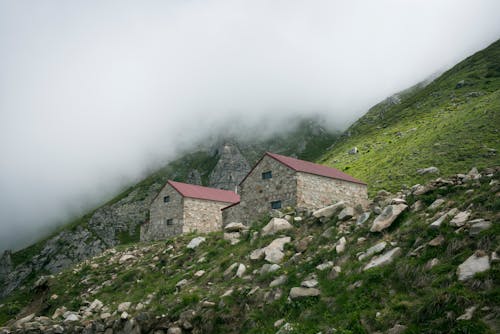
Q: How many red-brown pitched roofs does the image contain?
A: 2